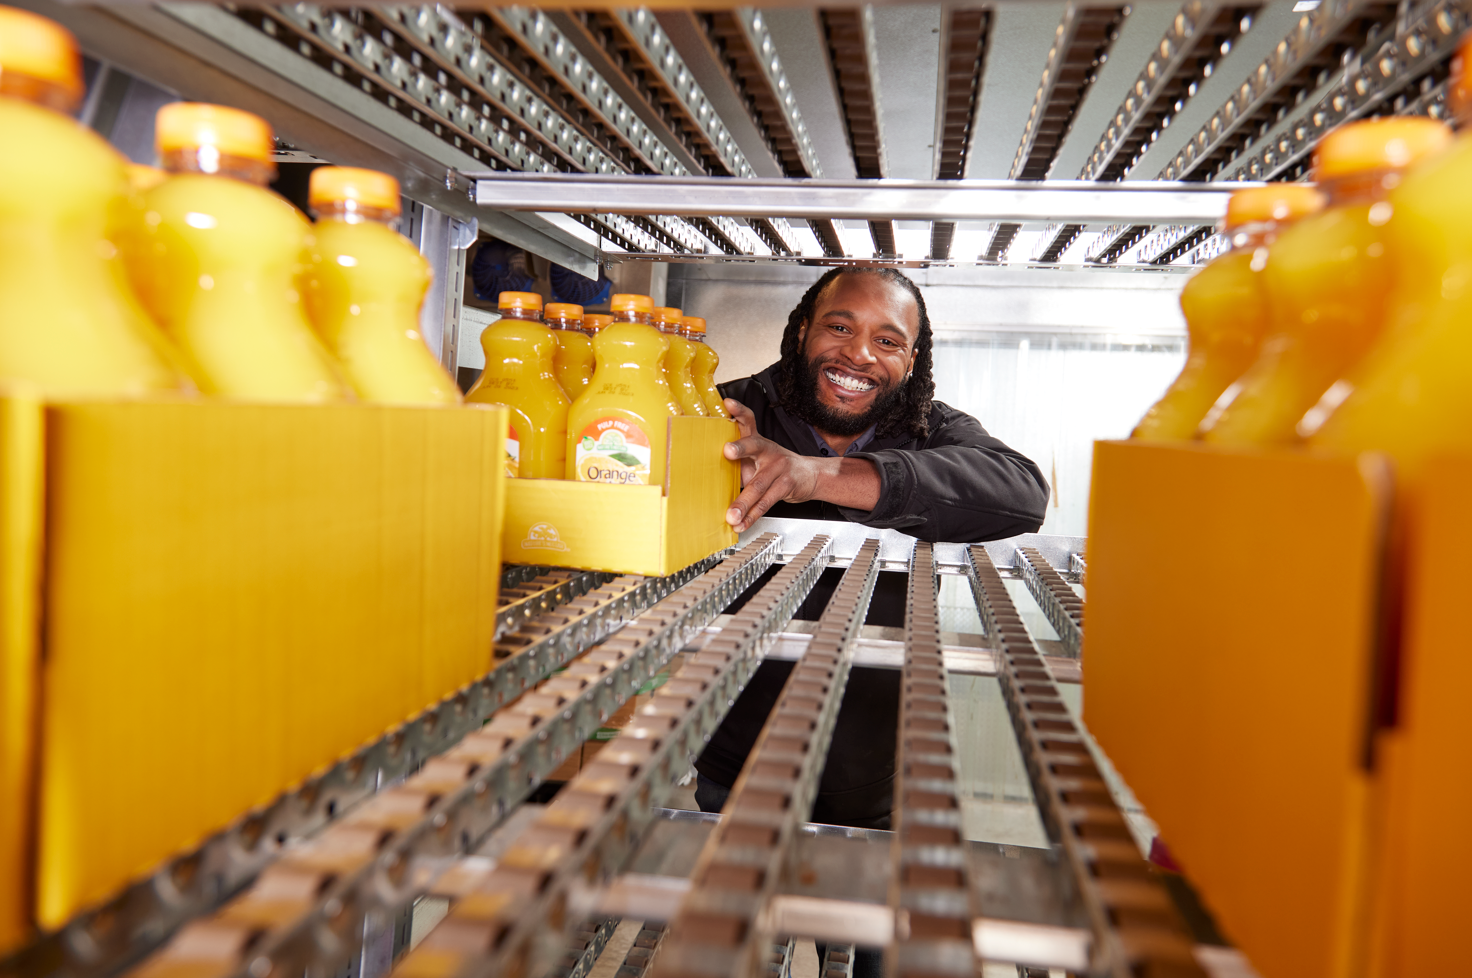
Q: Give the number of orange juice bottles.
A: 13